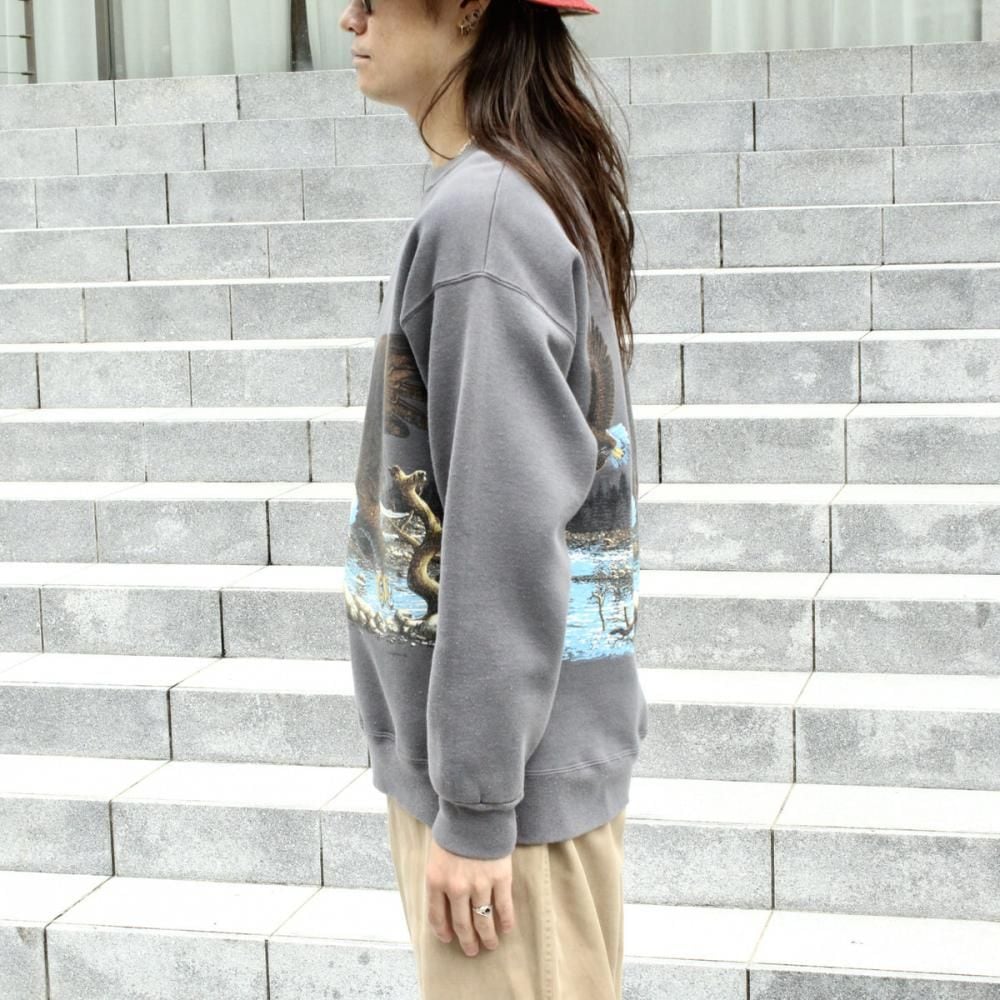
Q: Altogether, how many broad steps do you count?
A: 12